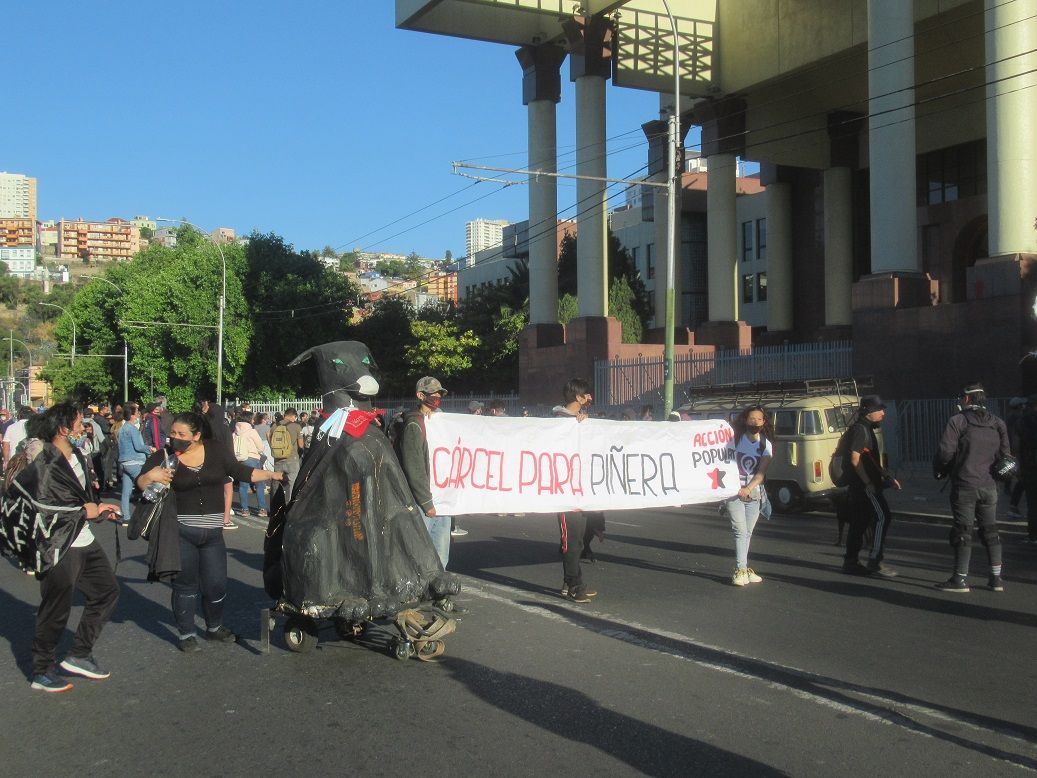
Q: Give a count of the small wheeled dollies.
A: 1